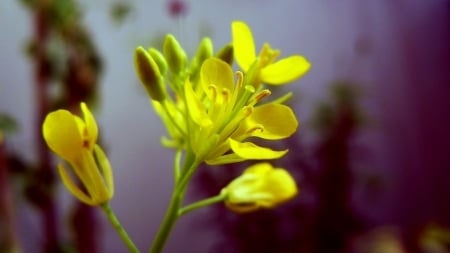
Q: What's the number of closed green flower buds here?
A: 5